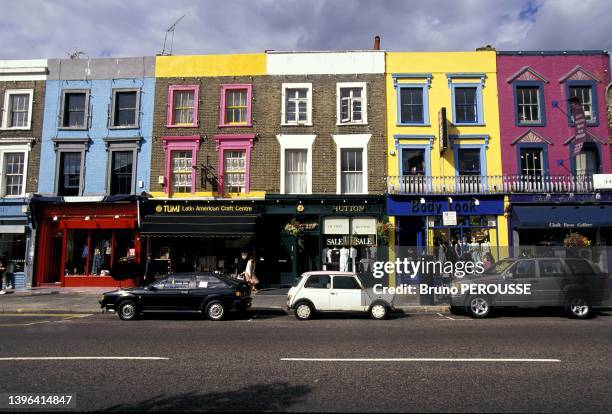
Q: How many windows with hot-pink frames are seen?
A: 4